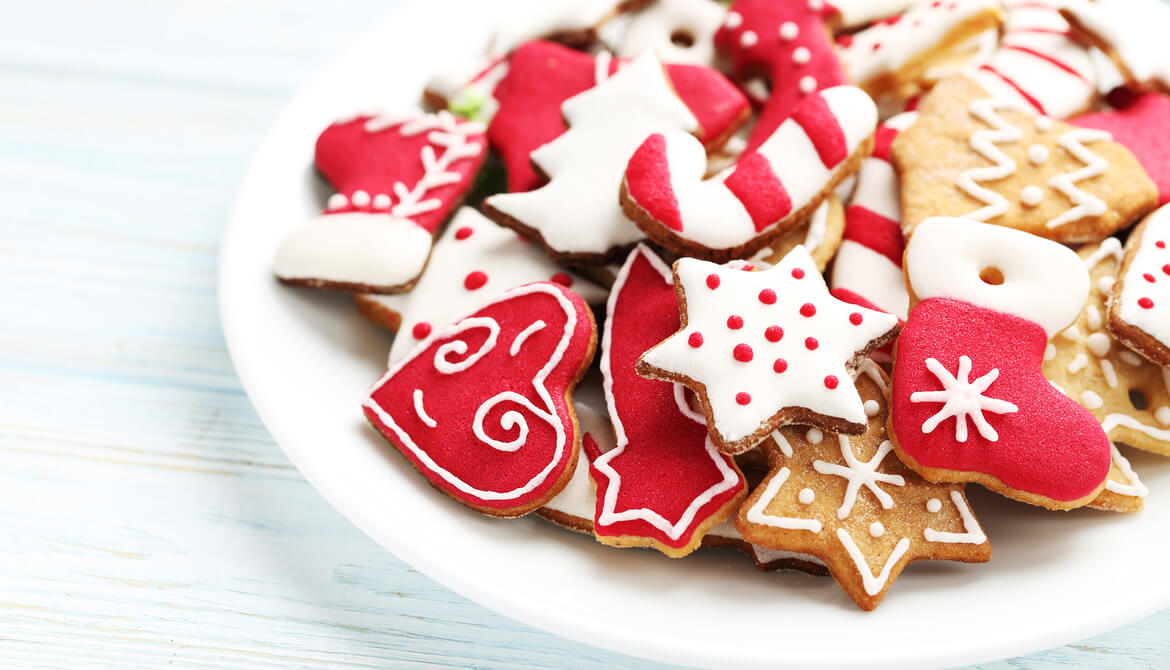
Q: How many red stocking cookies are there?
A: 2